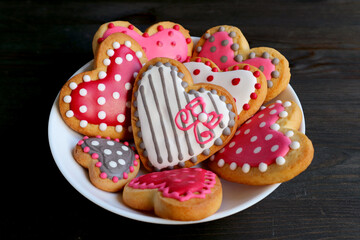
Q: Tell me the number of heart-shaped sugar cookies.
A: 8